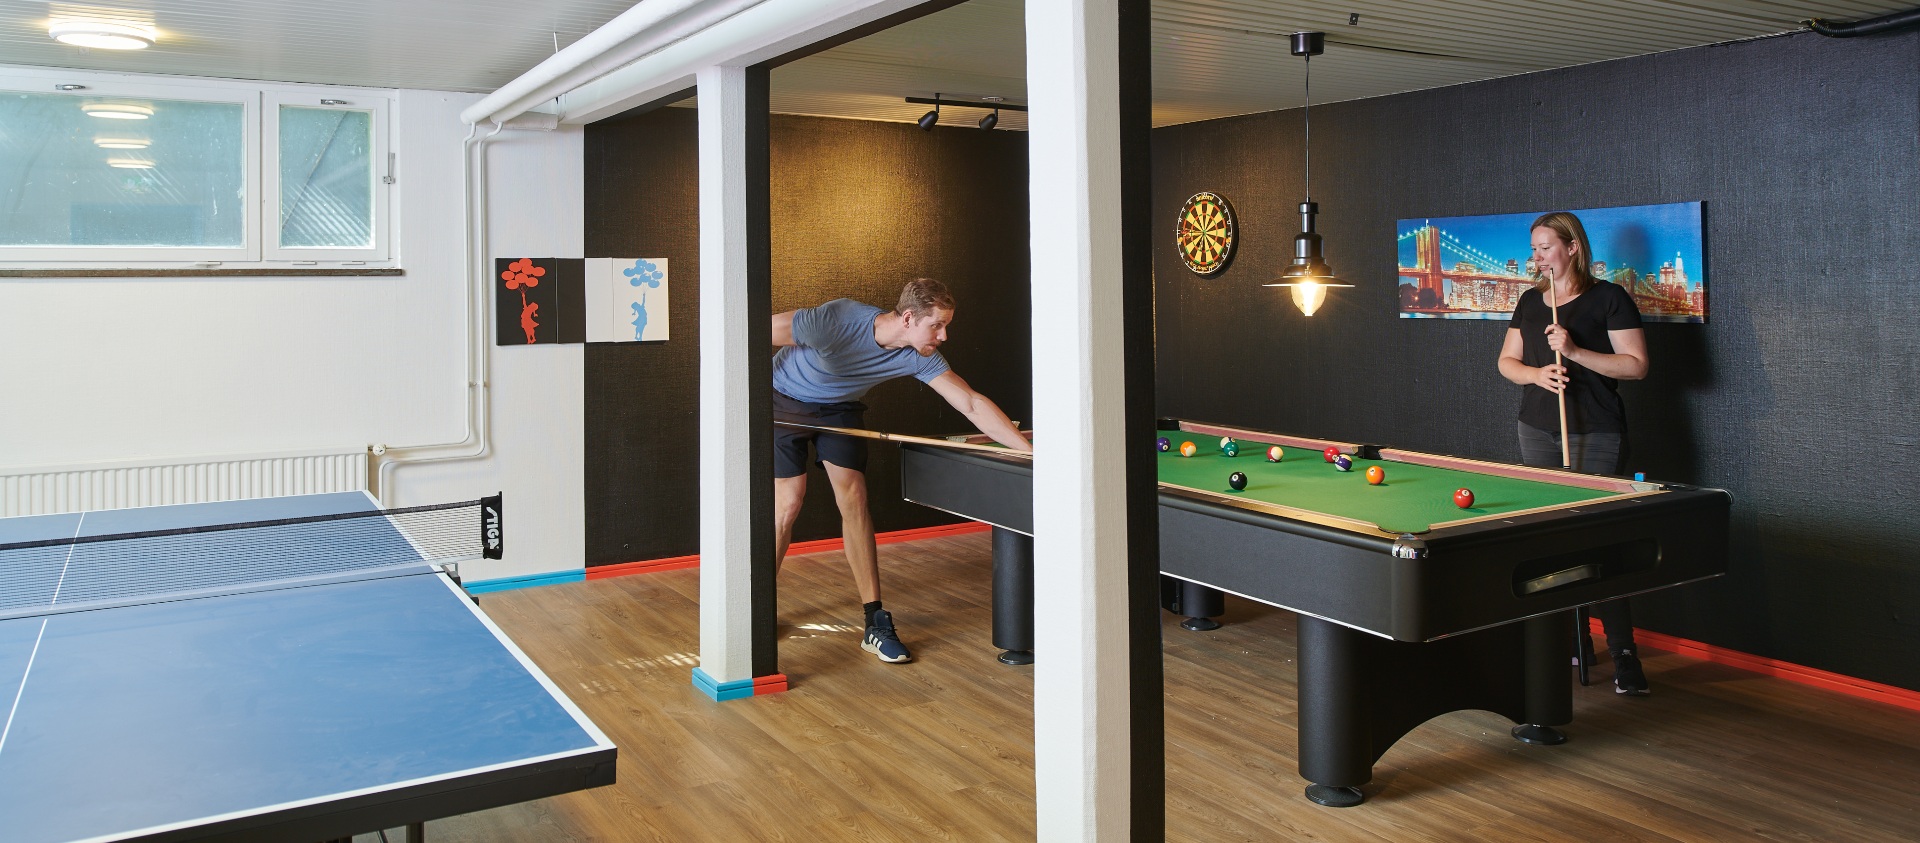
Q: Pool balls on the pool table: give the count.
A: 10